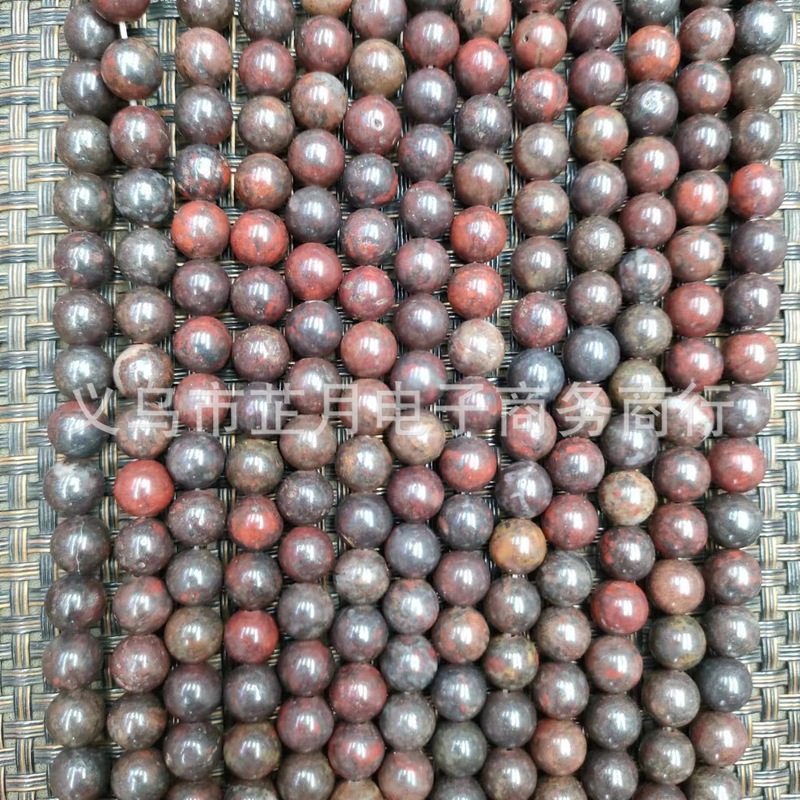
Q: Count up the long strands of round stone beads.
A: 13